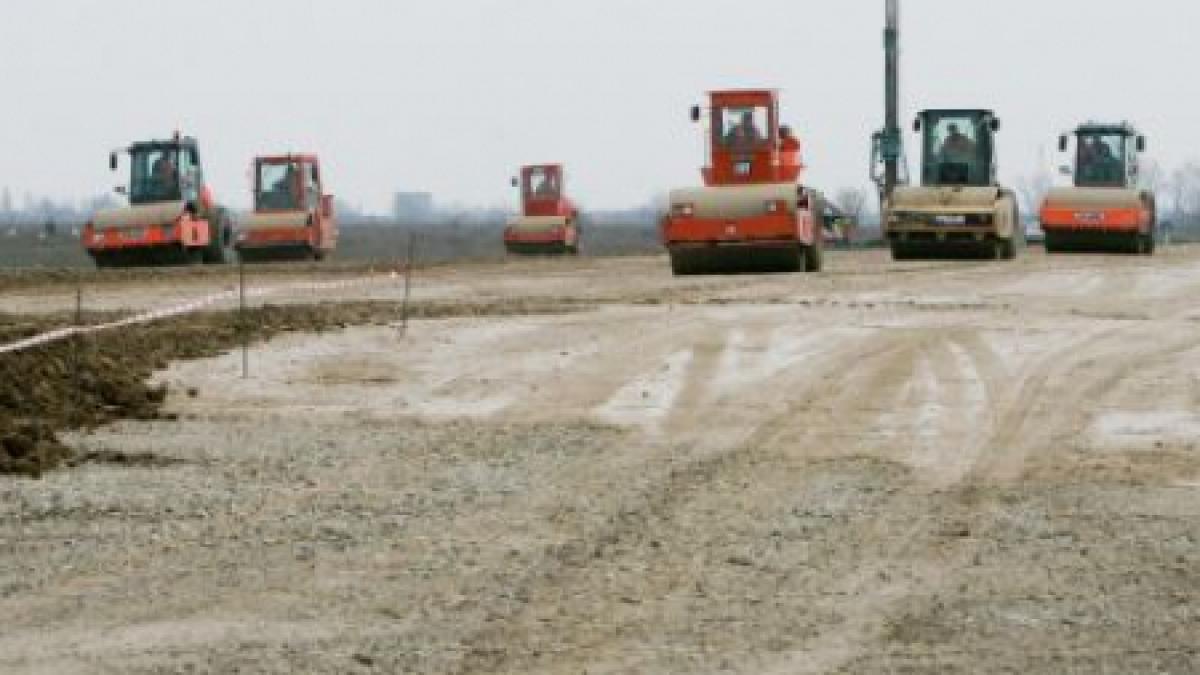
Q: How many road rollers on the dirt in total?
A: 6